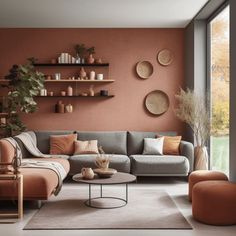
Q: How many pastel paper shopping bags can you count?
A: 0